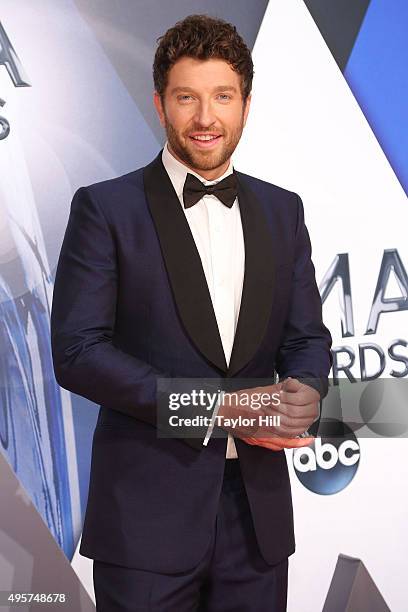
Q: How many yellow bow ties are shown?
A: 0